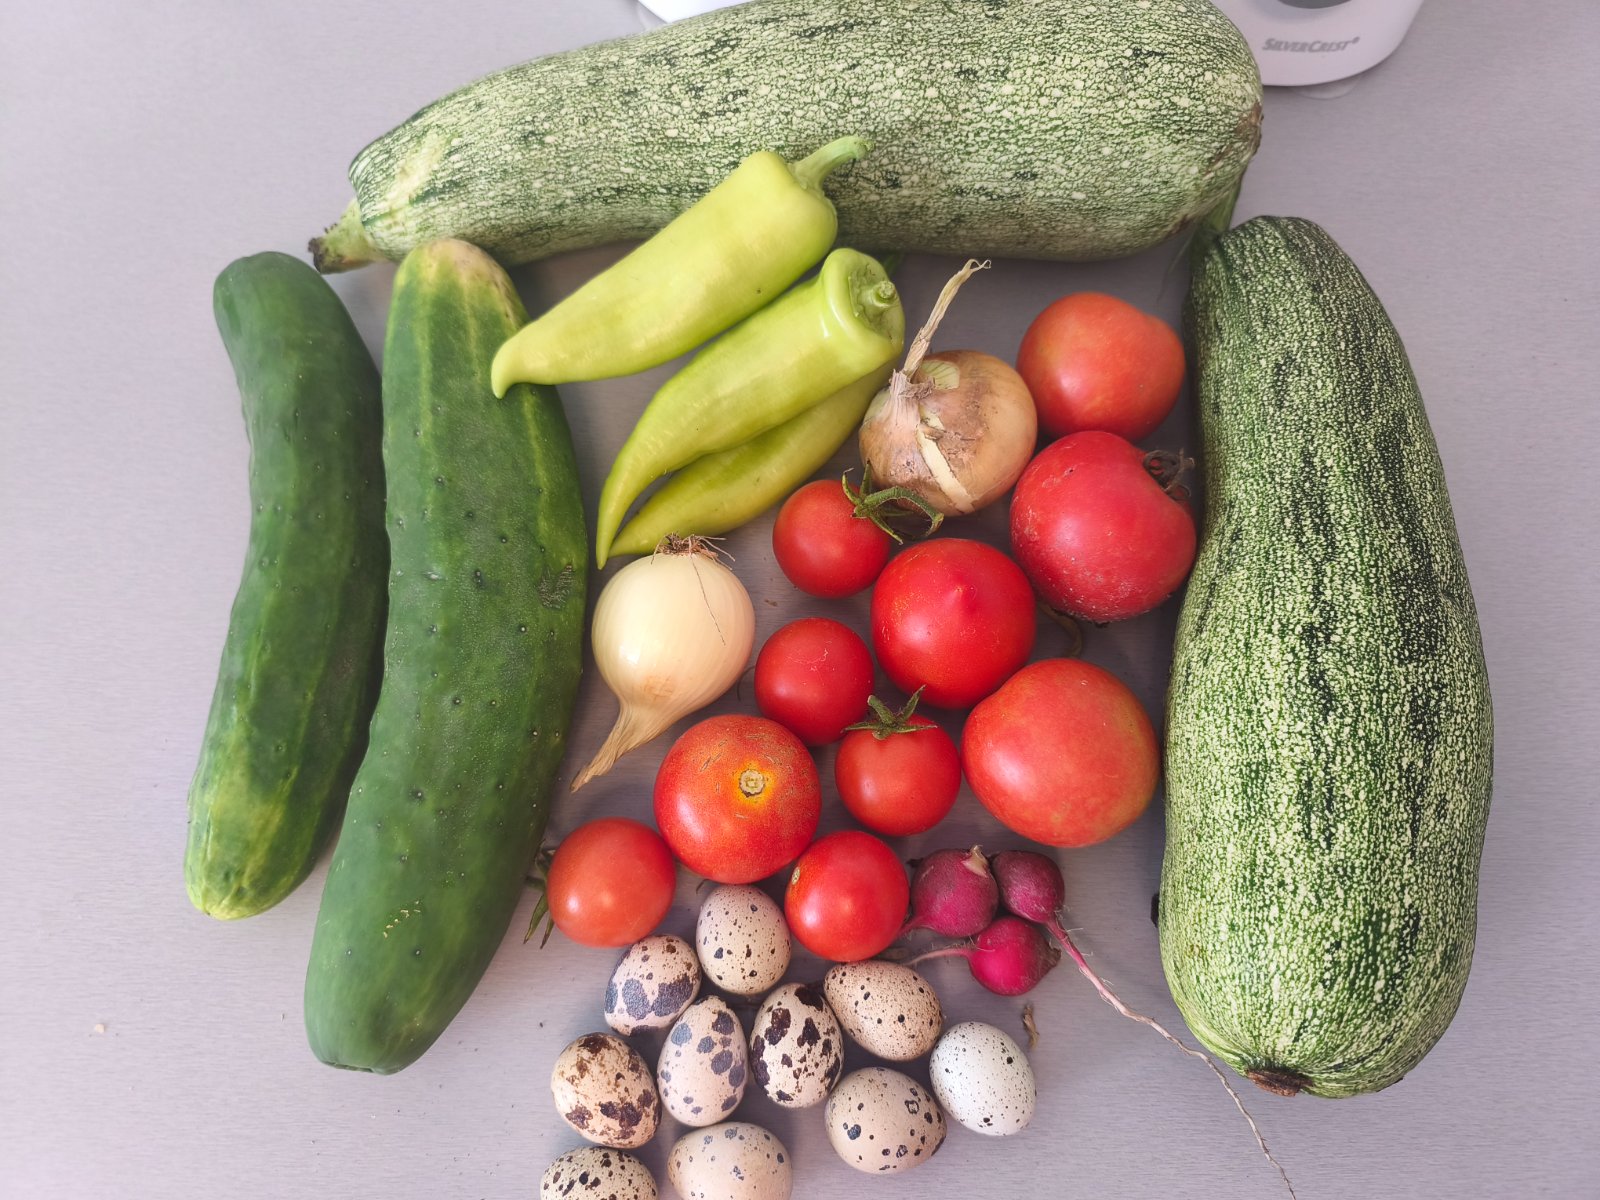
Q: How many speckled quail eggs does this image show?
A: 10